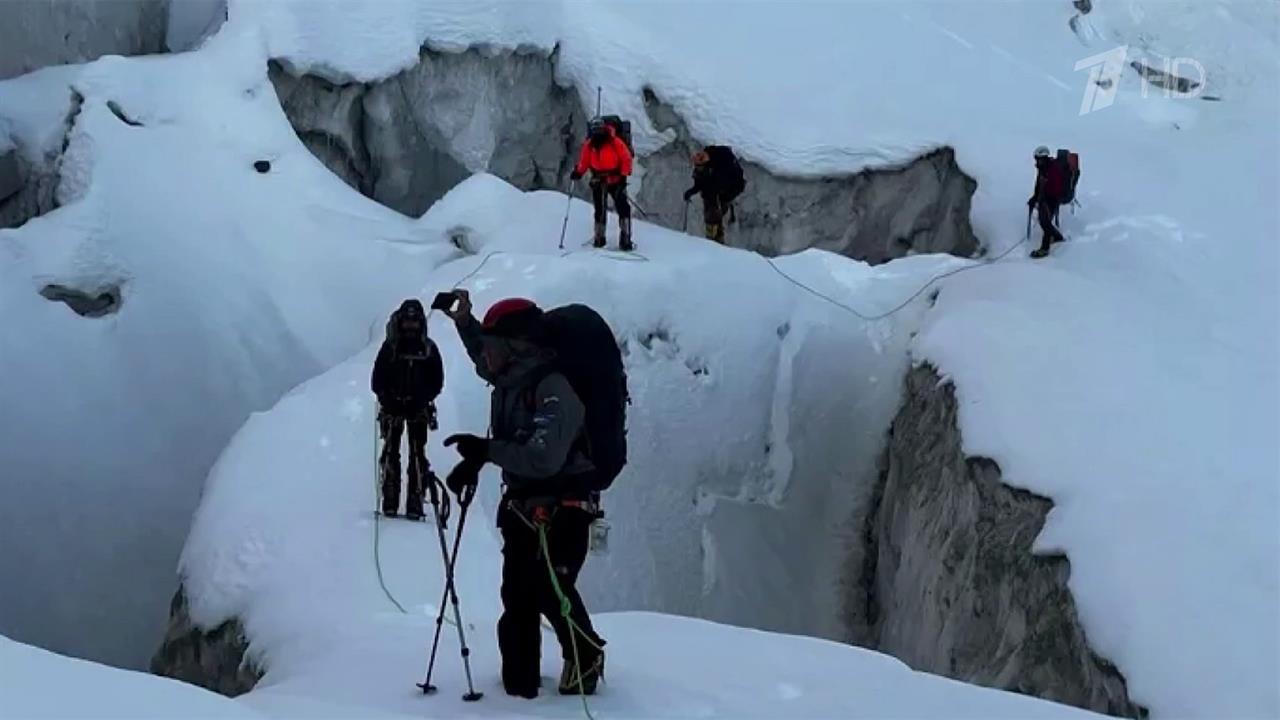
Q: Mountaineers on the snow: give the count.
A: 5